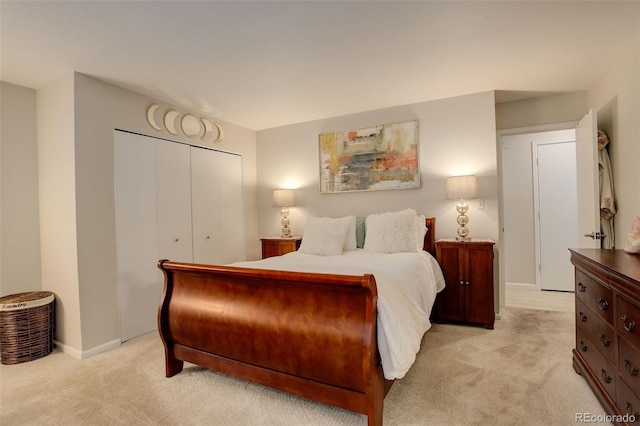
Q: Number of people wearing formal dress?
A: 0